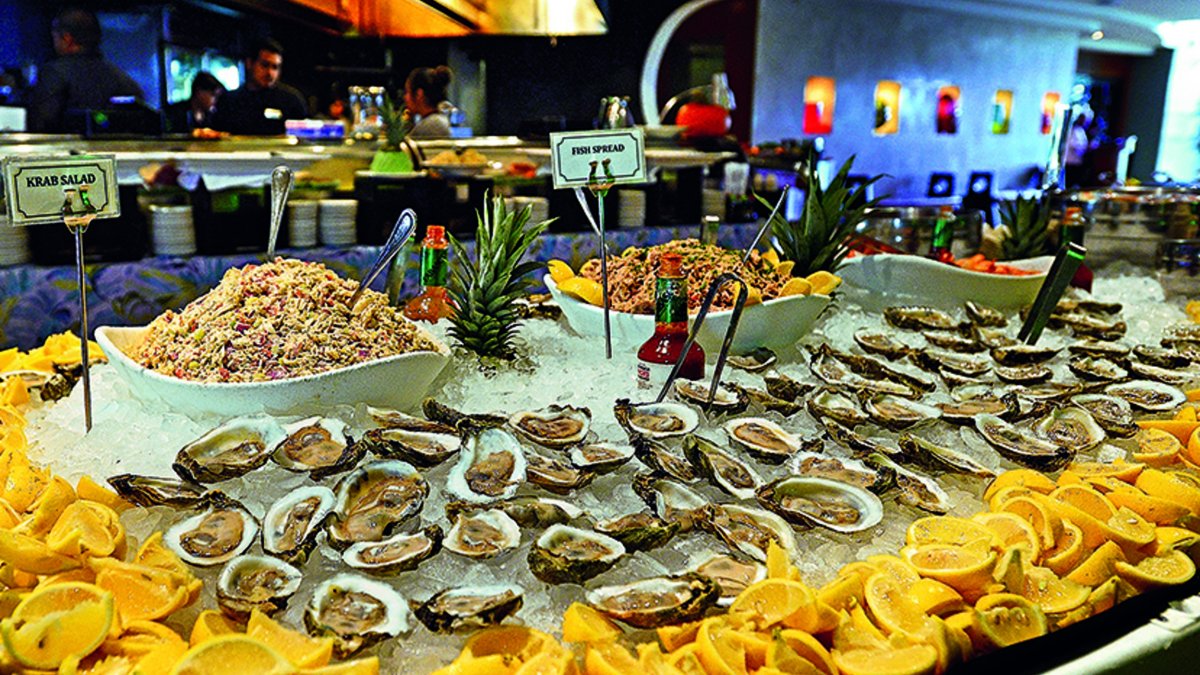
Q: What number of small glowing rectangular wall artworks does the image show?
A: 5